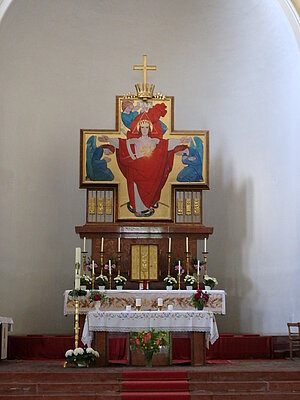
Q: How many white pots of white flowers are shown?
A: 6